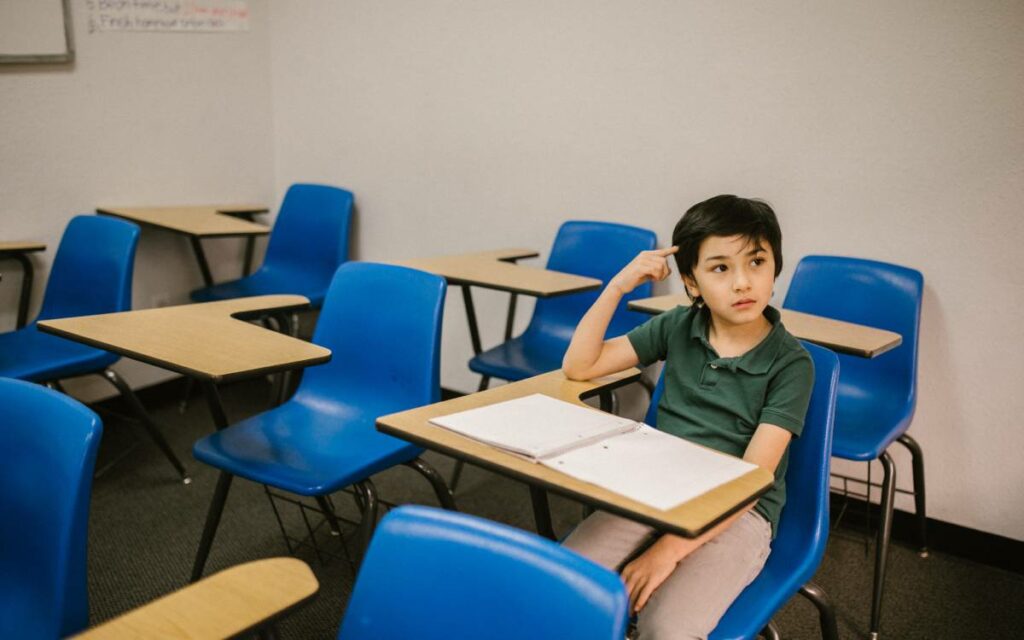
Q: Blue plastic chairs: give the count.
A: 8